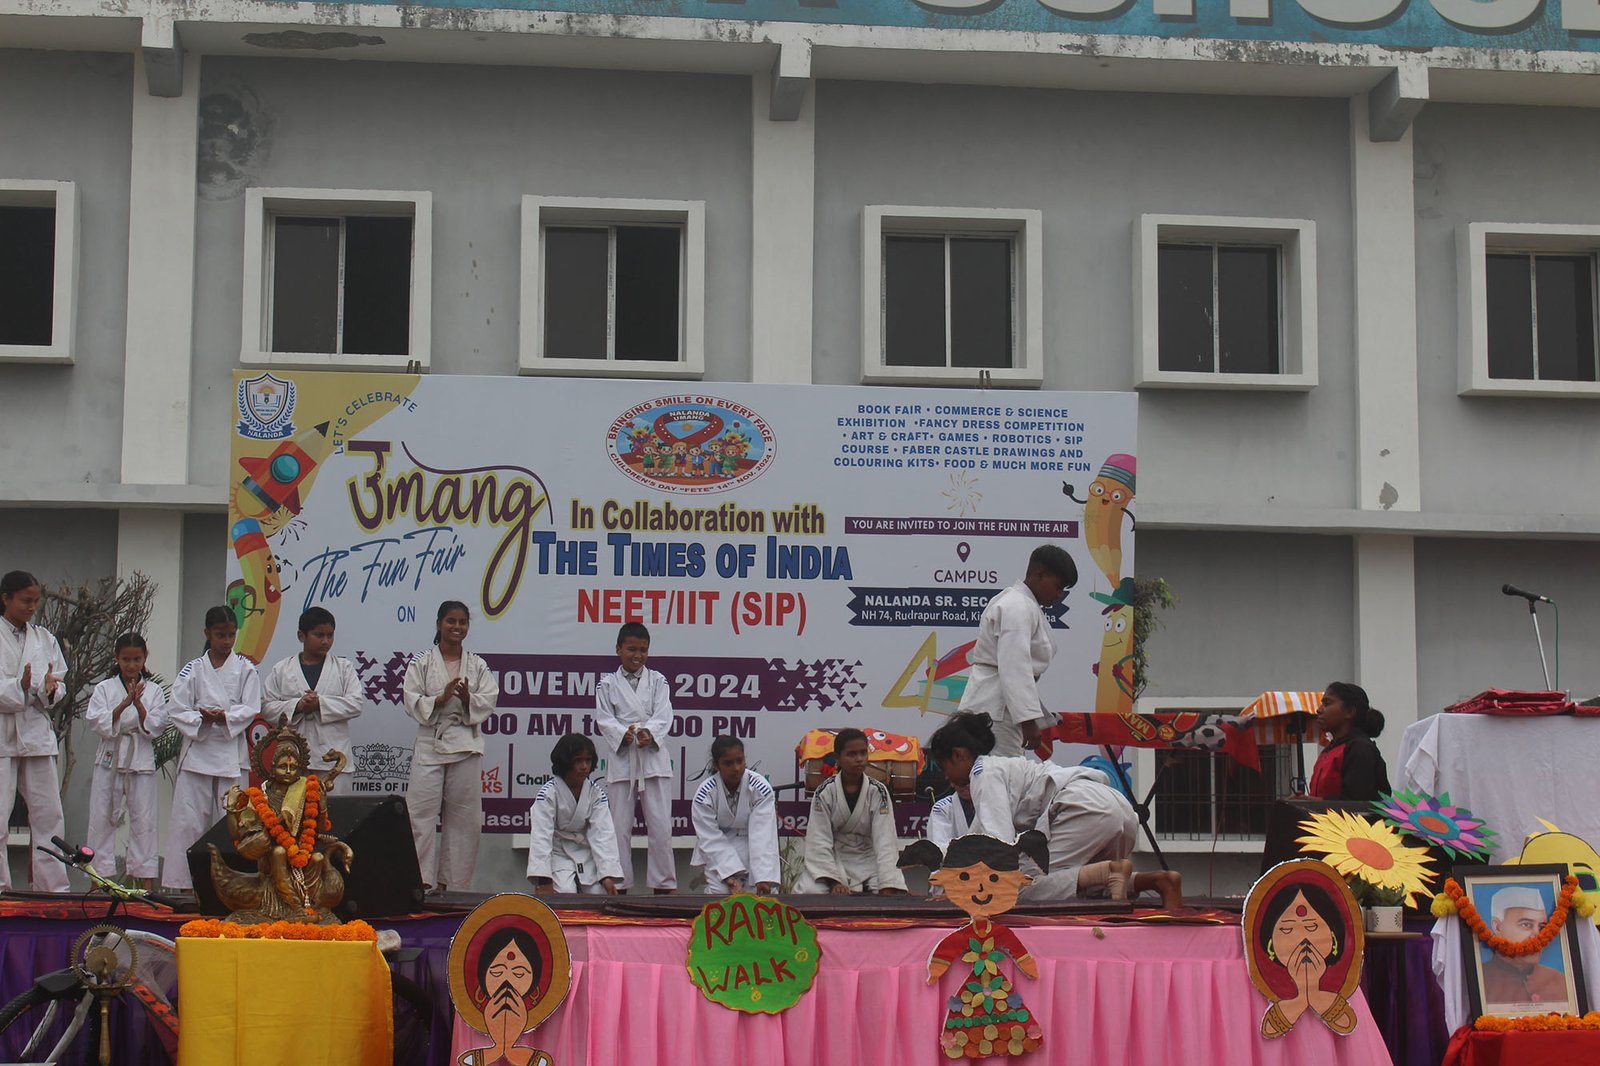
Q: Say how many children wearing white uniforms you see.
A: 12